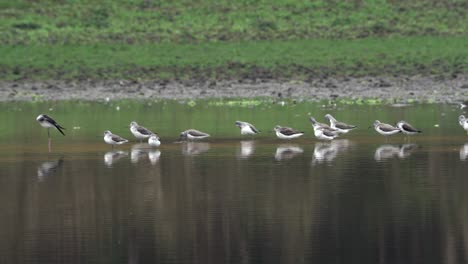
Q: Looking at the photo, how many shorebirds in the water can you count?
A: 13